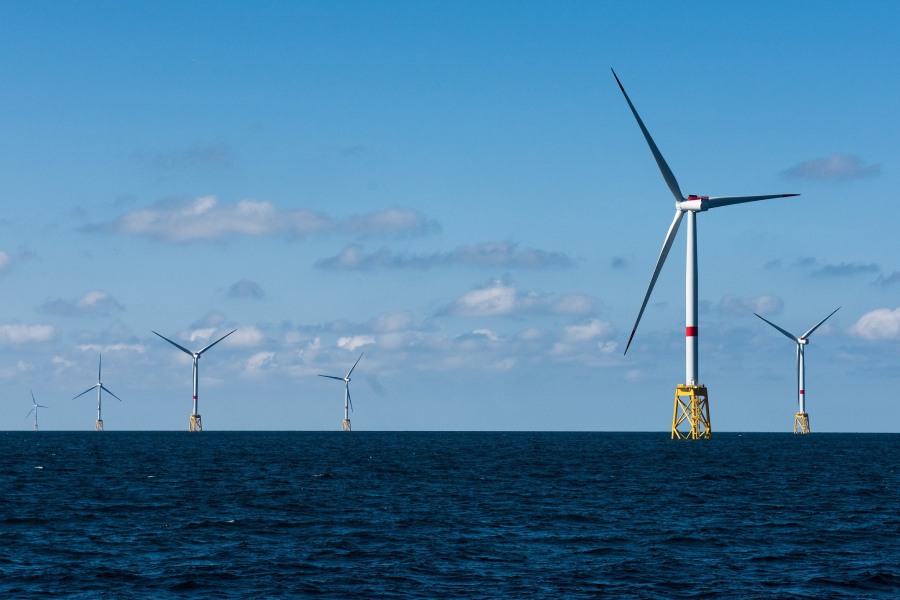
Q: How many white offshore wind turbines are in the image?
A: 6